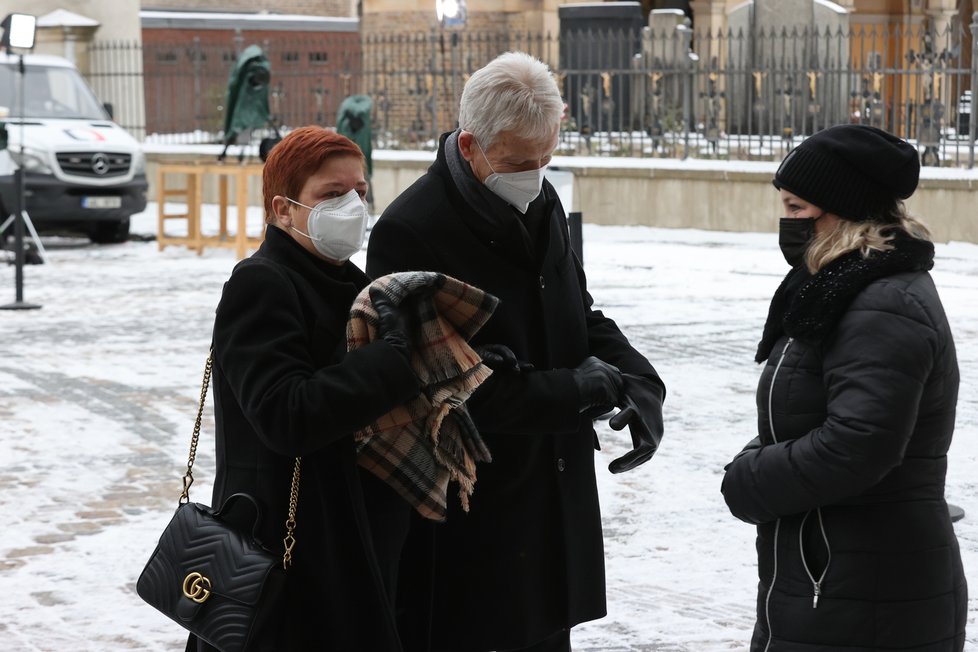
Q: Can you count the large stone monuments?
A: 3